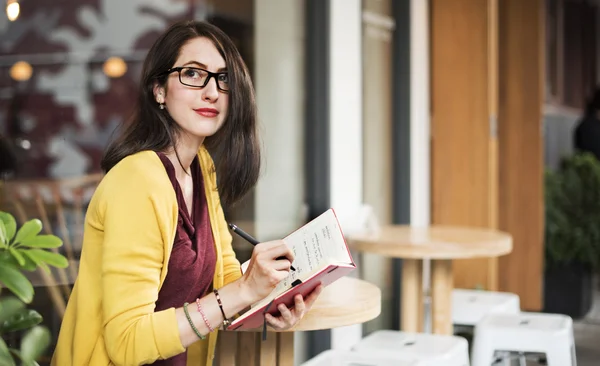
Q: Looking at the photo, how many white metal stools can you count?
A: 4